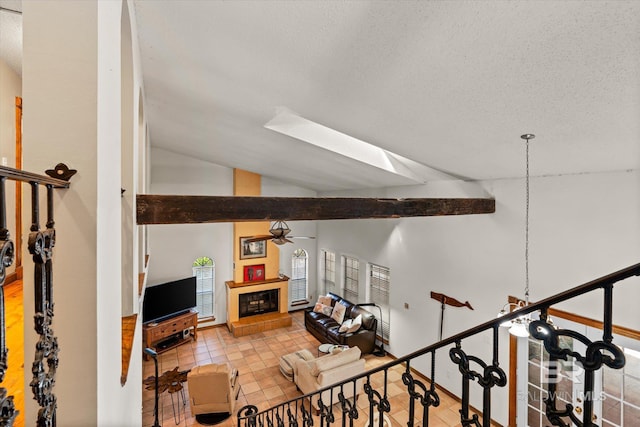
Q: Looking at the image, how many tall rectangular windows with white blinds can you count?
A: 3